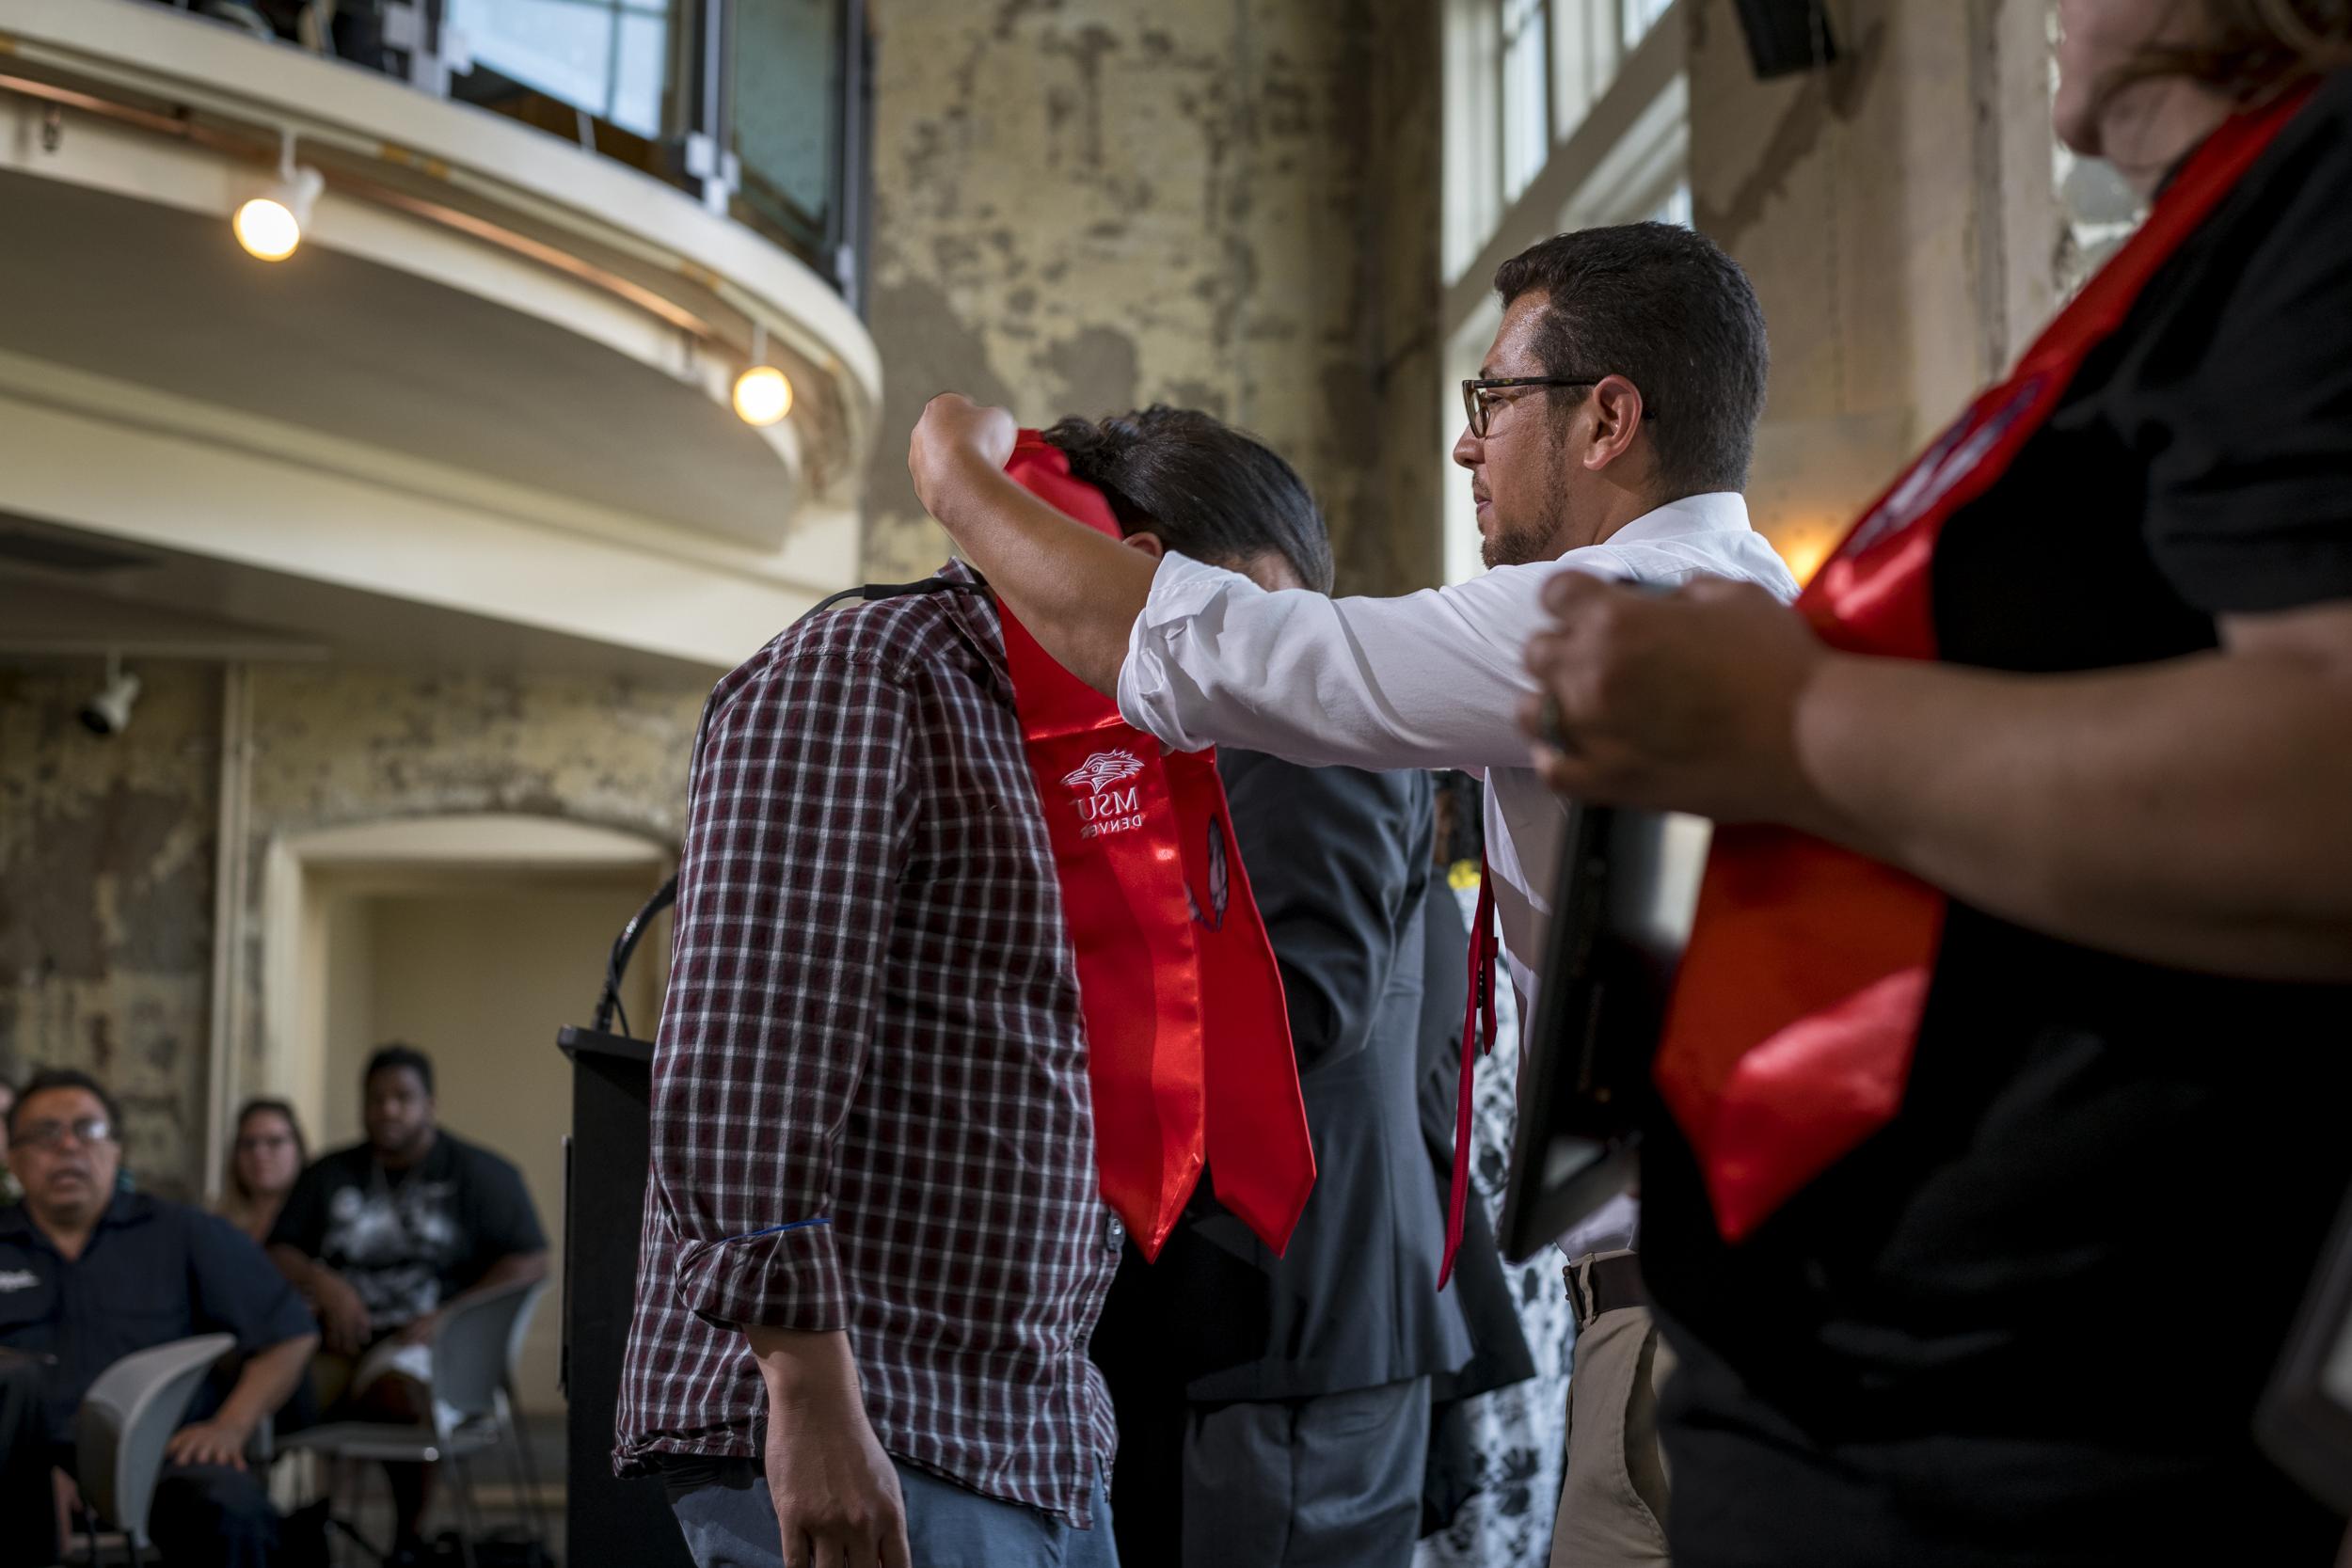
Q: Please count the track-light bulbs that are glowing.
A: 2